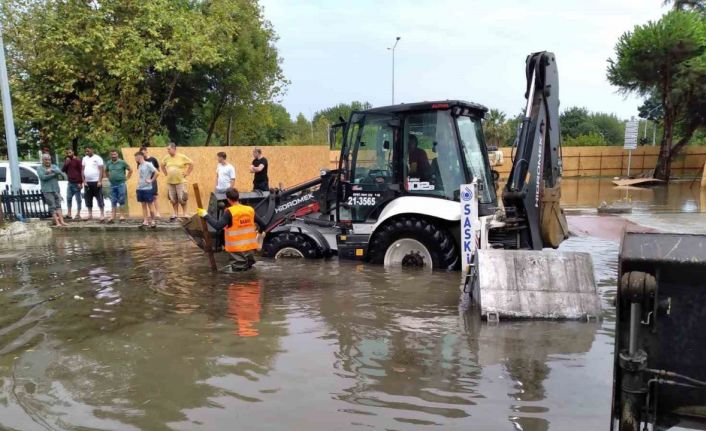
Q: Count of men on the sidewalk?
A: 9